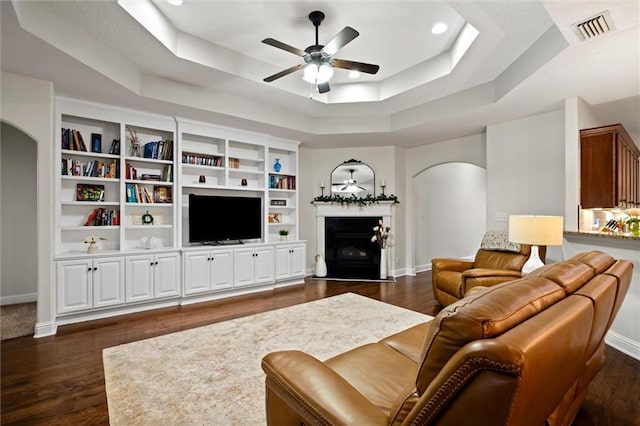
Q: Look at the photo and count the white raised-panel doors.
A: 10